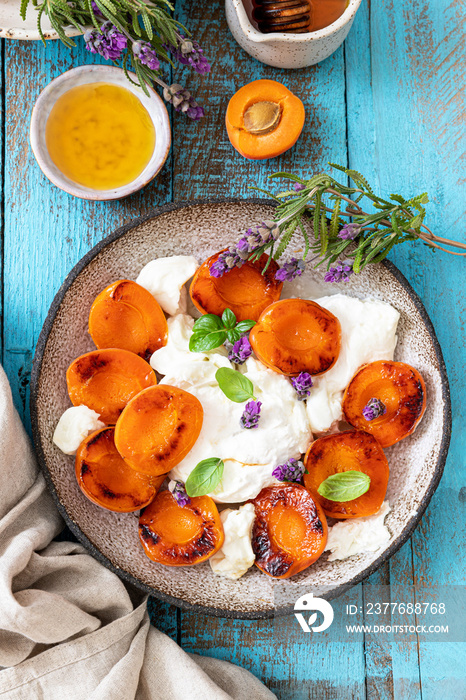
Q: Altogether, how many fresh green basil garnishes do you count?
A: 4